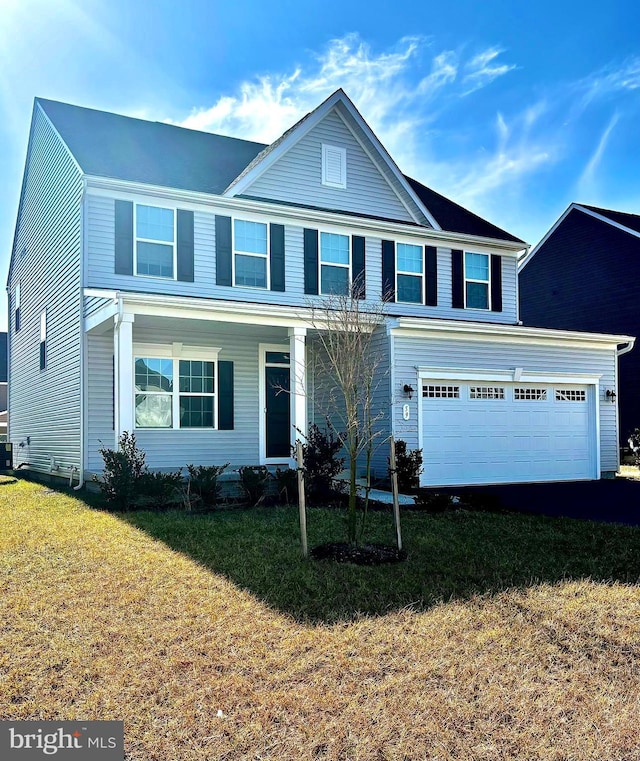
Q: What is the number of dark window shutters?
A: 11